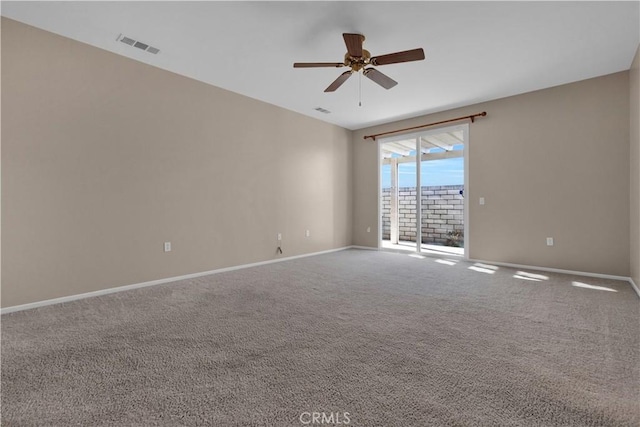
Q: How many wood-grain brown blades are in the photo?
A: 5